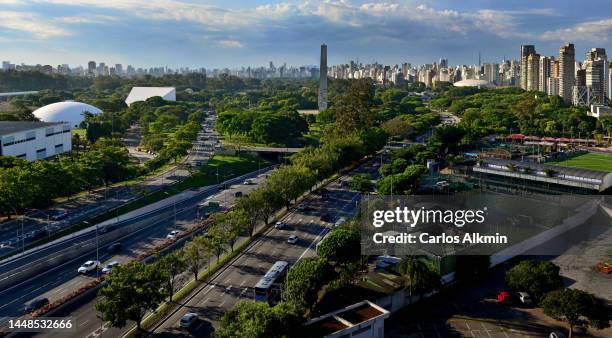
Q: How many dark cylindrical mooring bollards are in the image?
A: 0